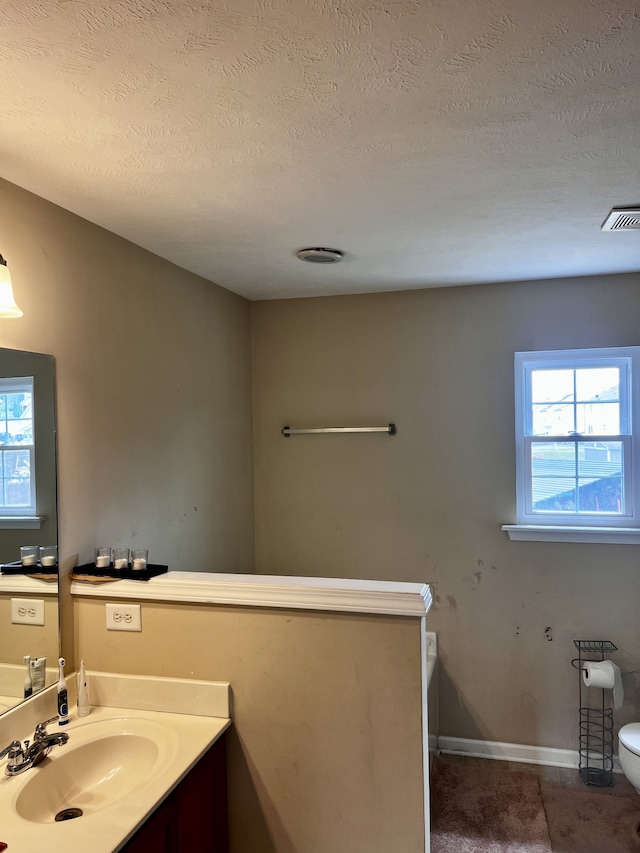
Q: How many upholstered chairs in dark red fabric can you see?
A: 0